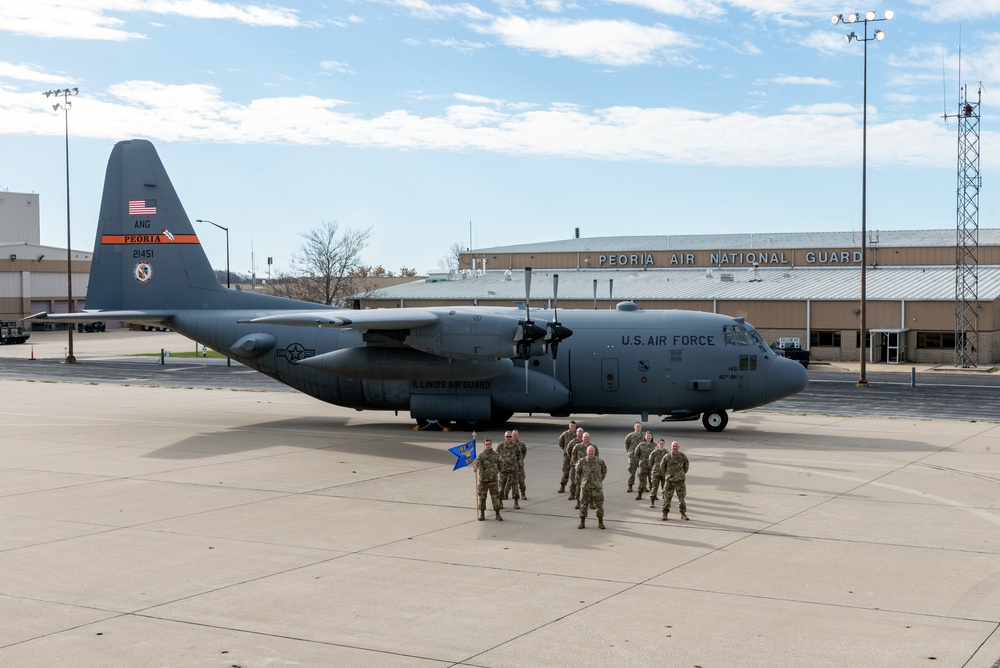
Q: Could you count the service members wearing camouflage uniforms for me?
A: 11